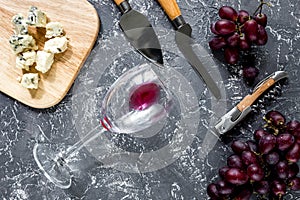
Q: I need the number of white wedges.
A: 8